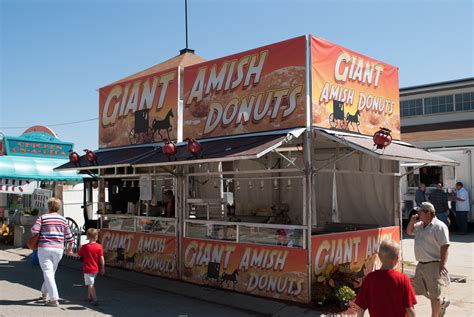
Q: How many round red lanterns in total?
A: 5